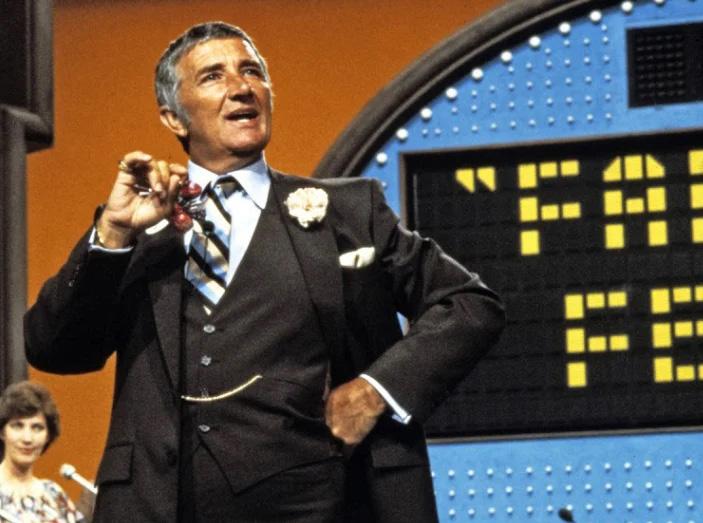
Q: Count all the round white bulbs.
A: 11